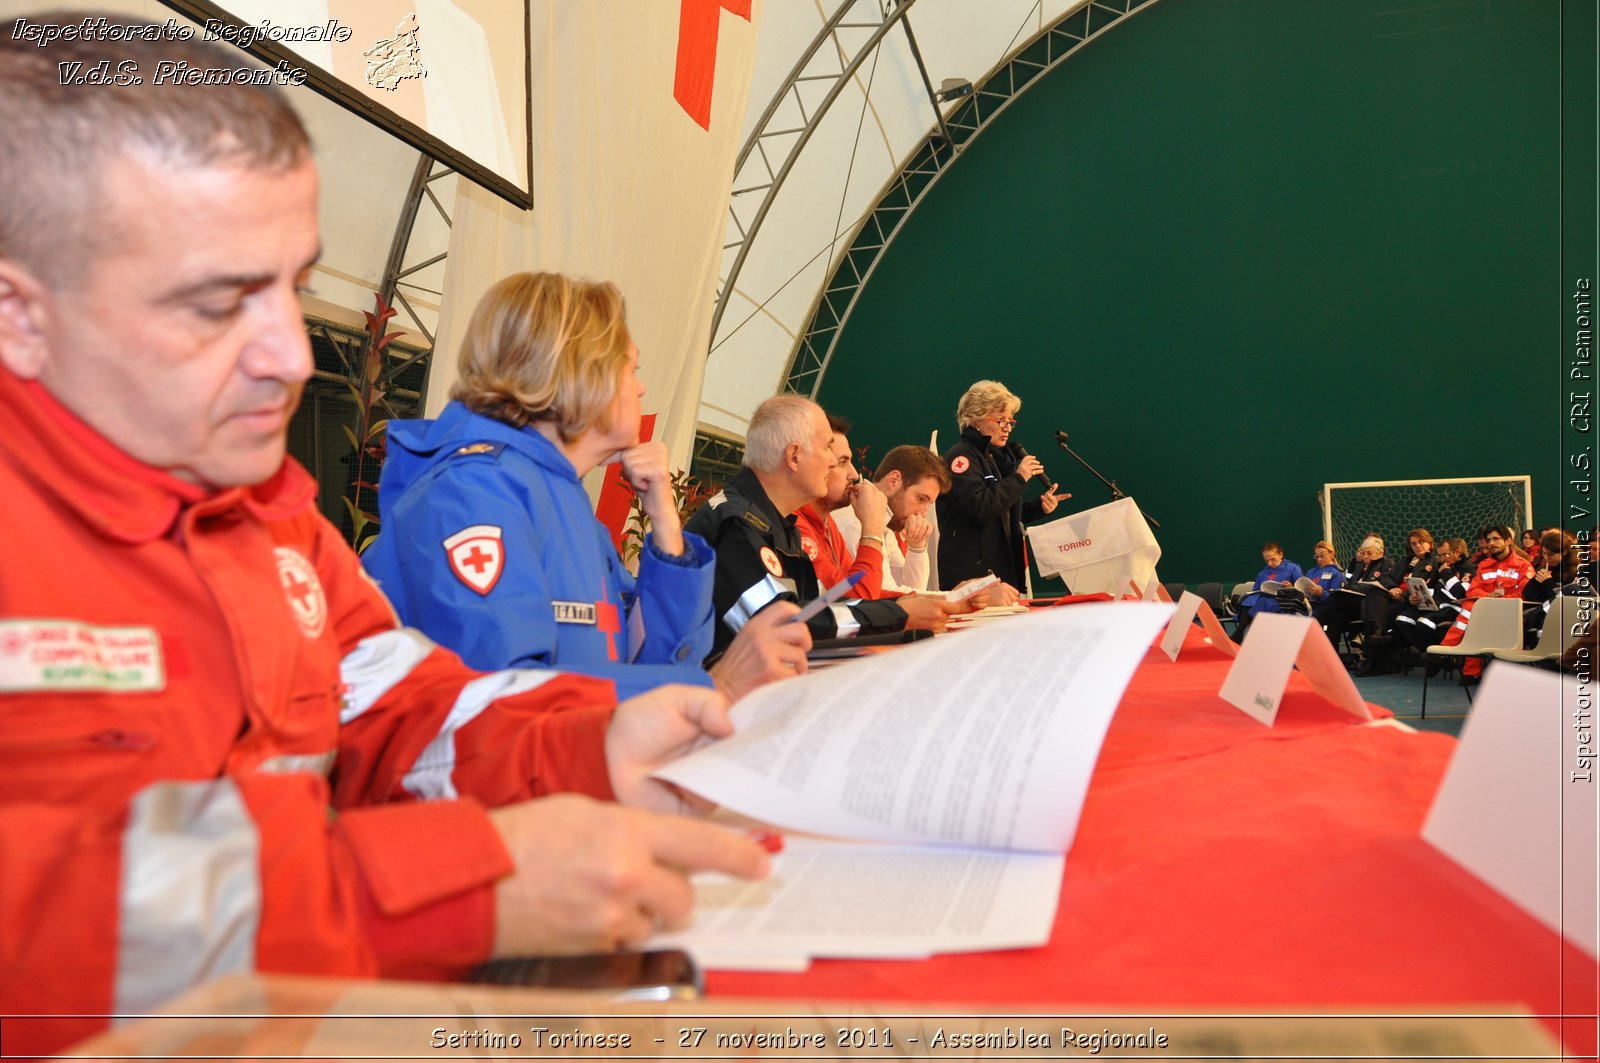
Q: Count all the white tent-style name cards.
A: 5